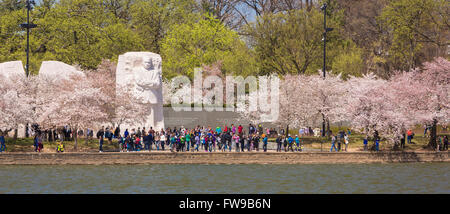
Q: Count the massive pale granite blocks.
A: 3